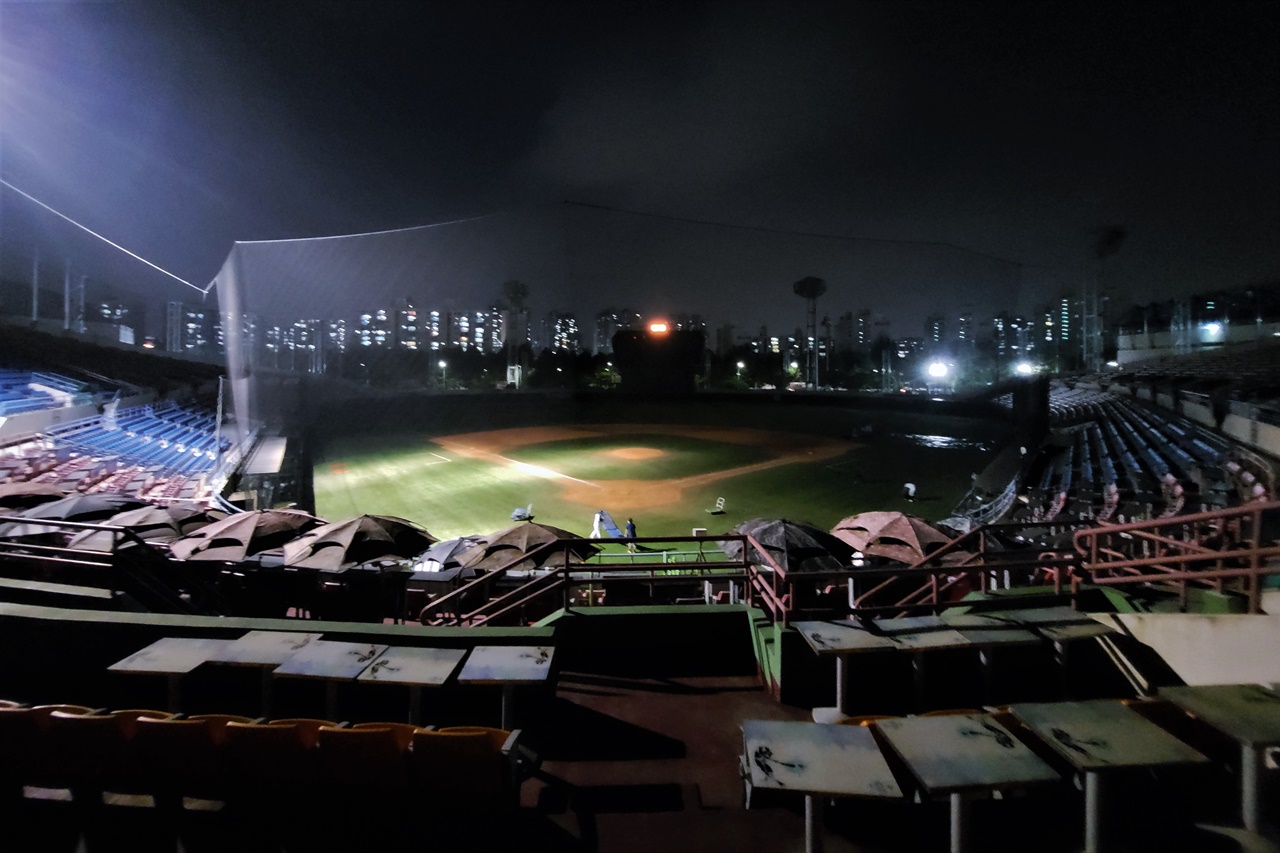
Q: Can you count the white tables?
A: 13